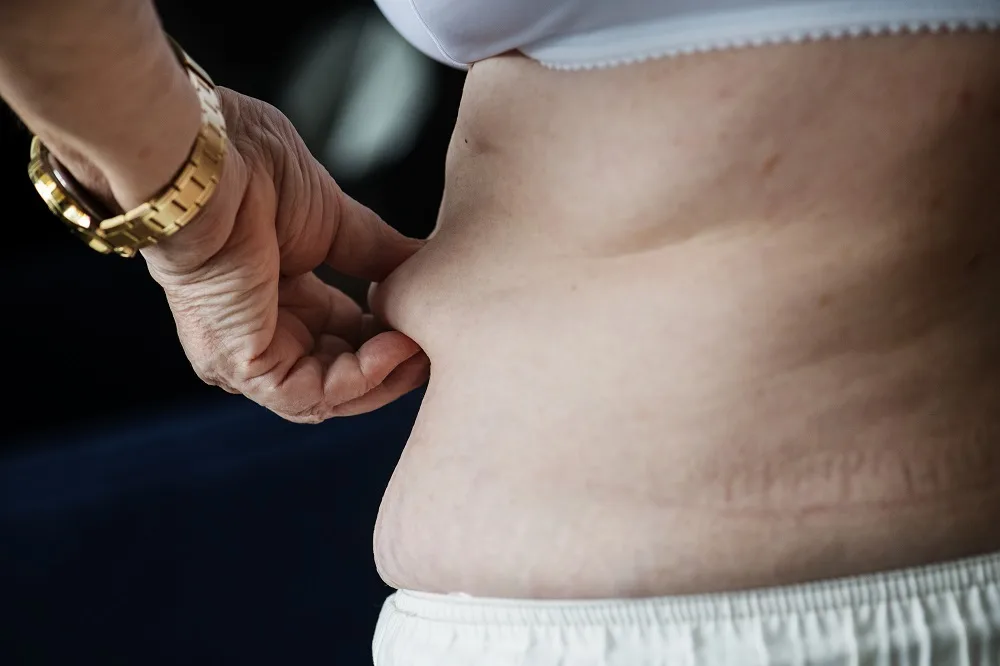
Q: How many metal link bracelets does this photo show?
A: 1